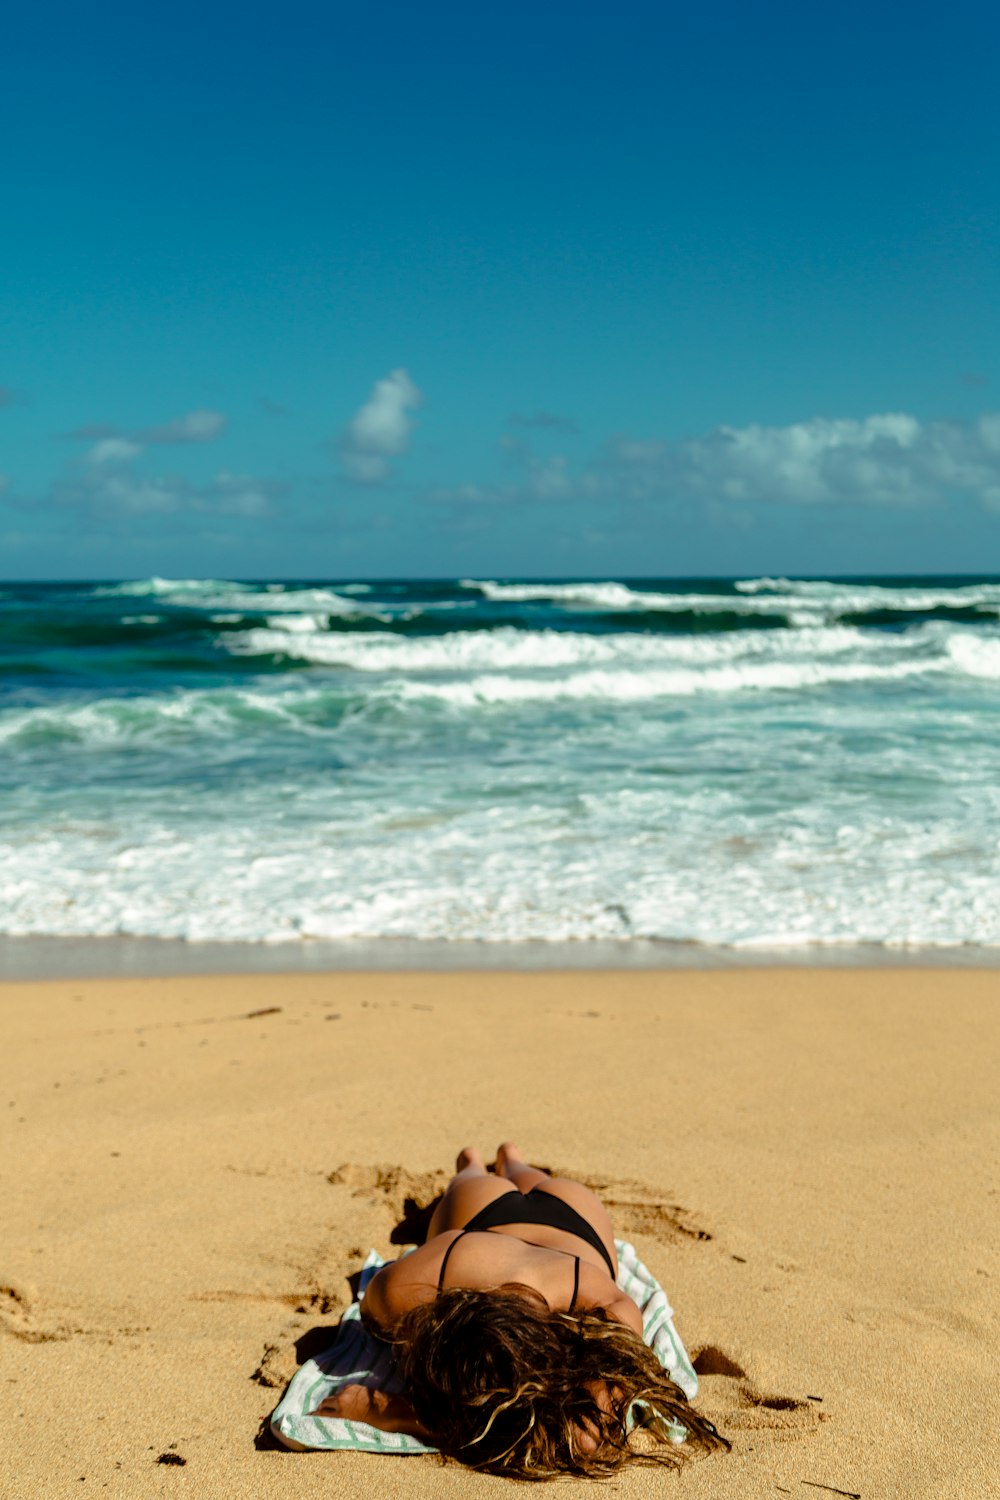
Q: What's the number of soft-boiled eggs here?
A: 0